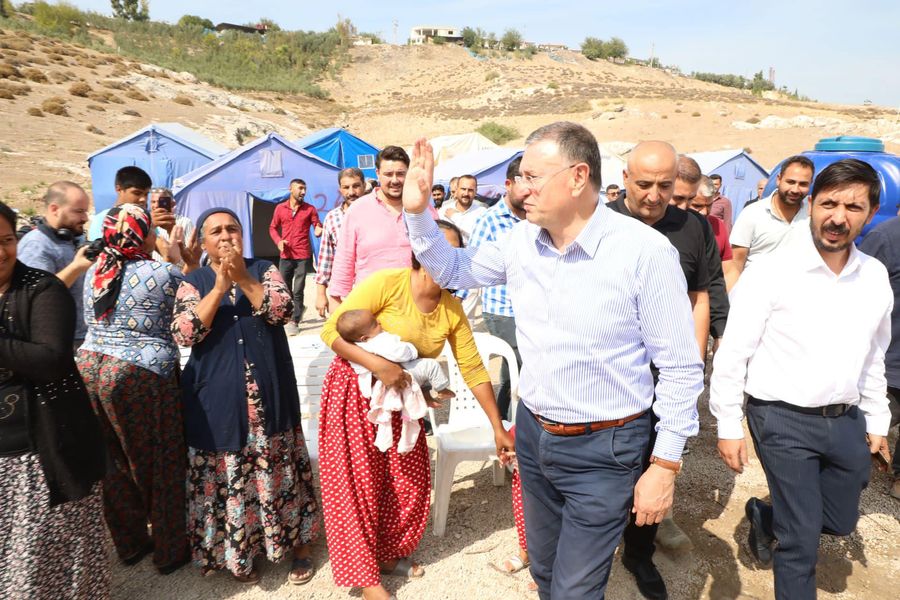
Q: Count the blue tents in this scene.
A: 5